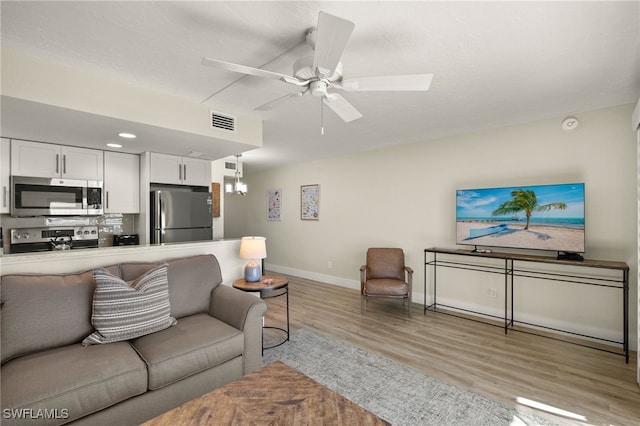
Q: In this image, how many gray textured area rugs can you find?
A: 1